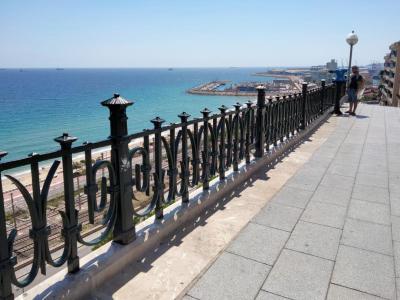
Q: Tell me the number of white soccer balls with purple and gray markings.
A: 0